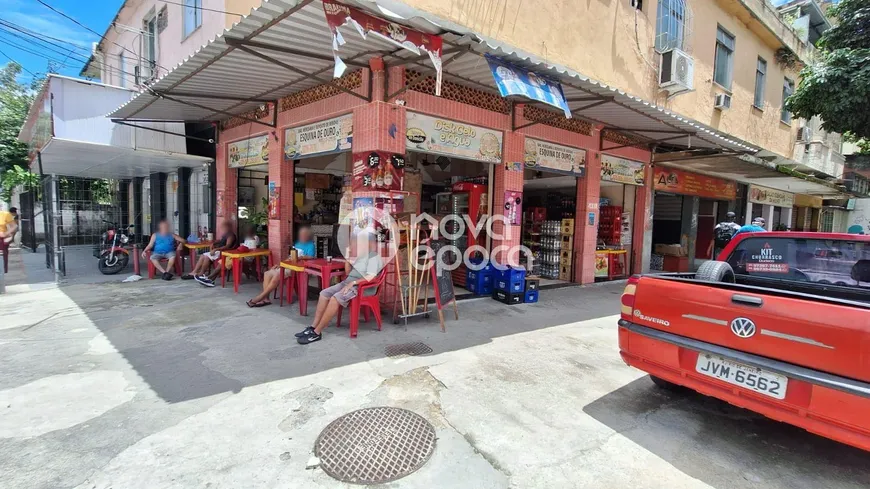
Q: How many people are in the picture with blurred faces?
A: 5